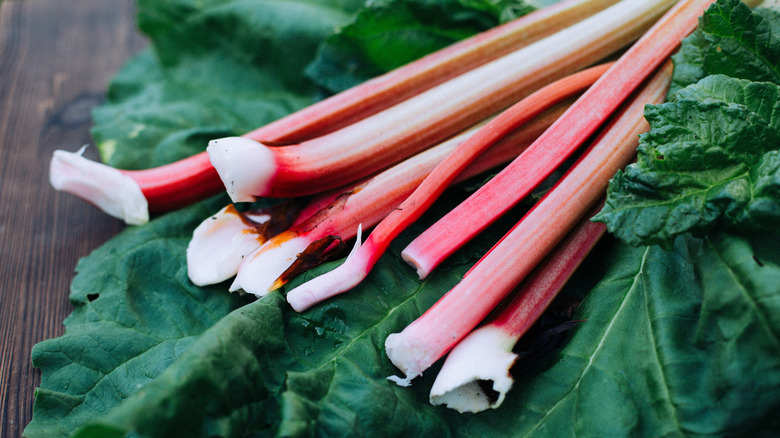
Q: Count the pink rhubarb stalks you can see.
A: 8